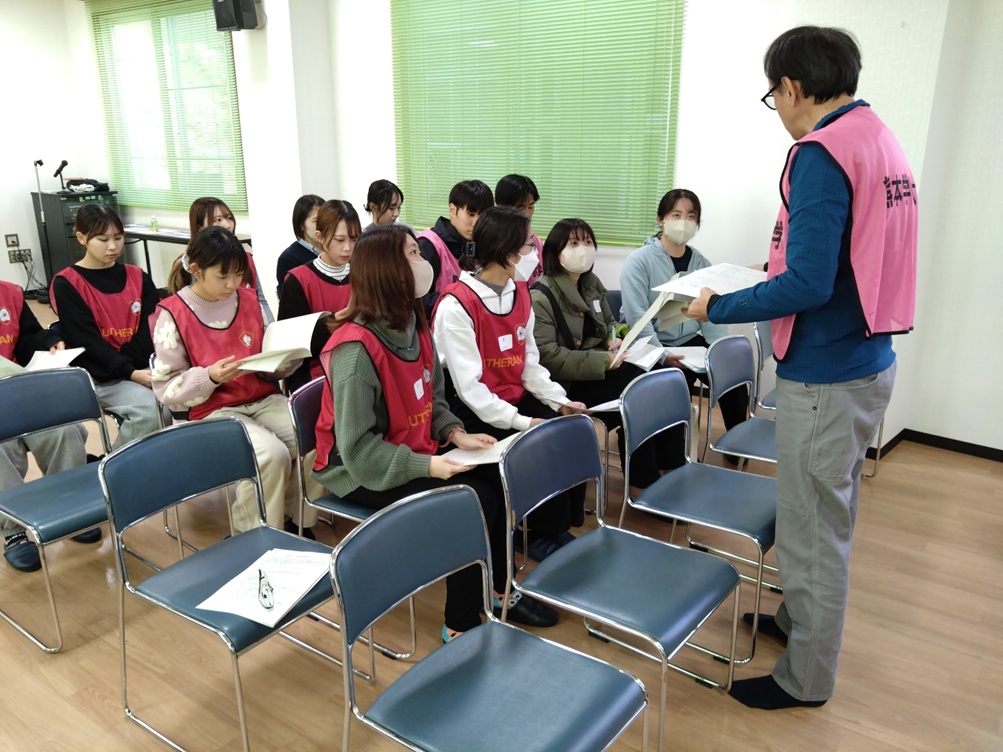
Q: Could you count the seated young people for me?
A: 13